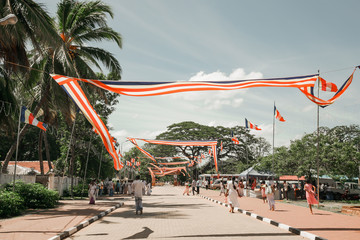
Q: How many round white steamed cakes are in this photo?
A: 0